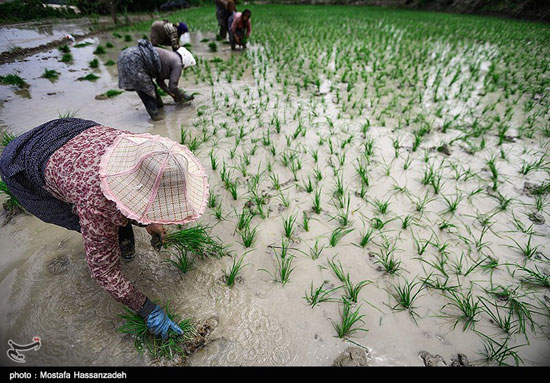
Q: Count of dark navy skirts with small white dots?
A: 1